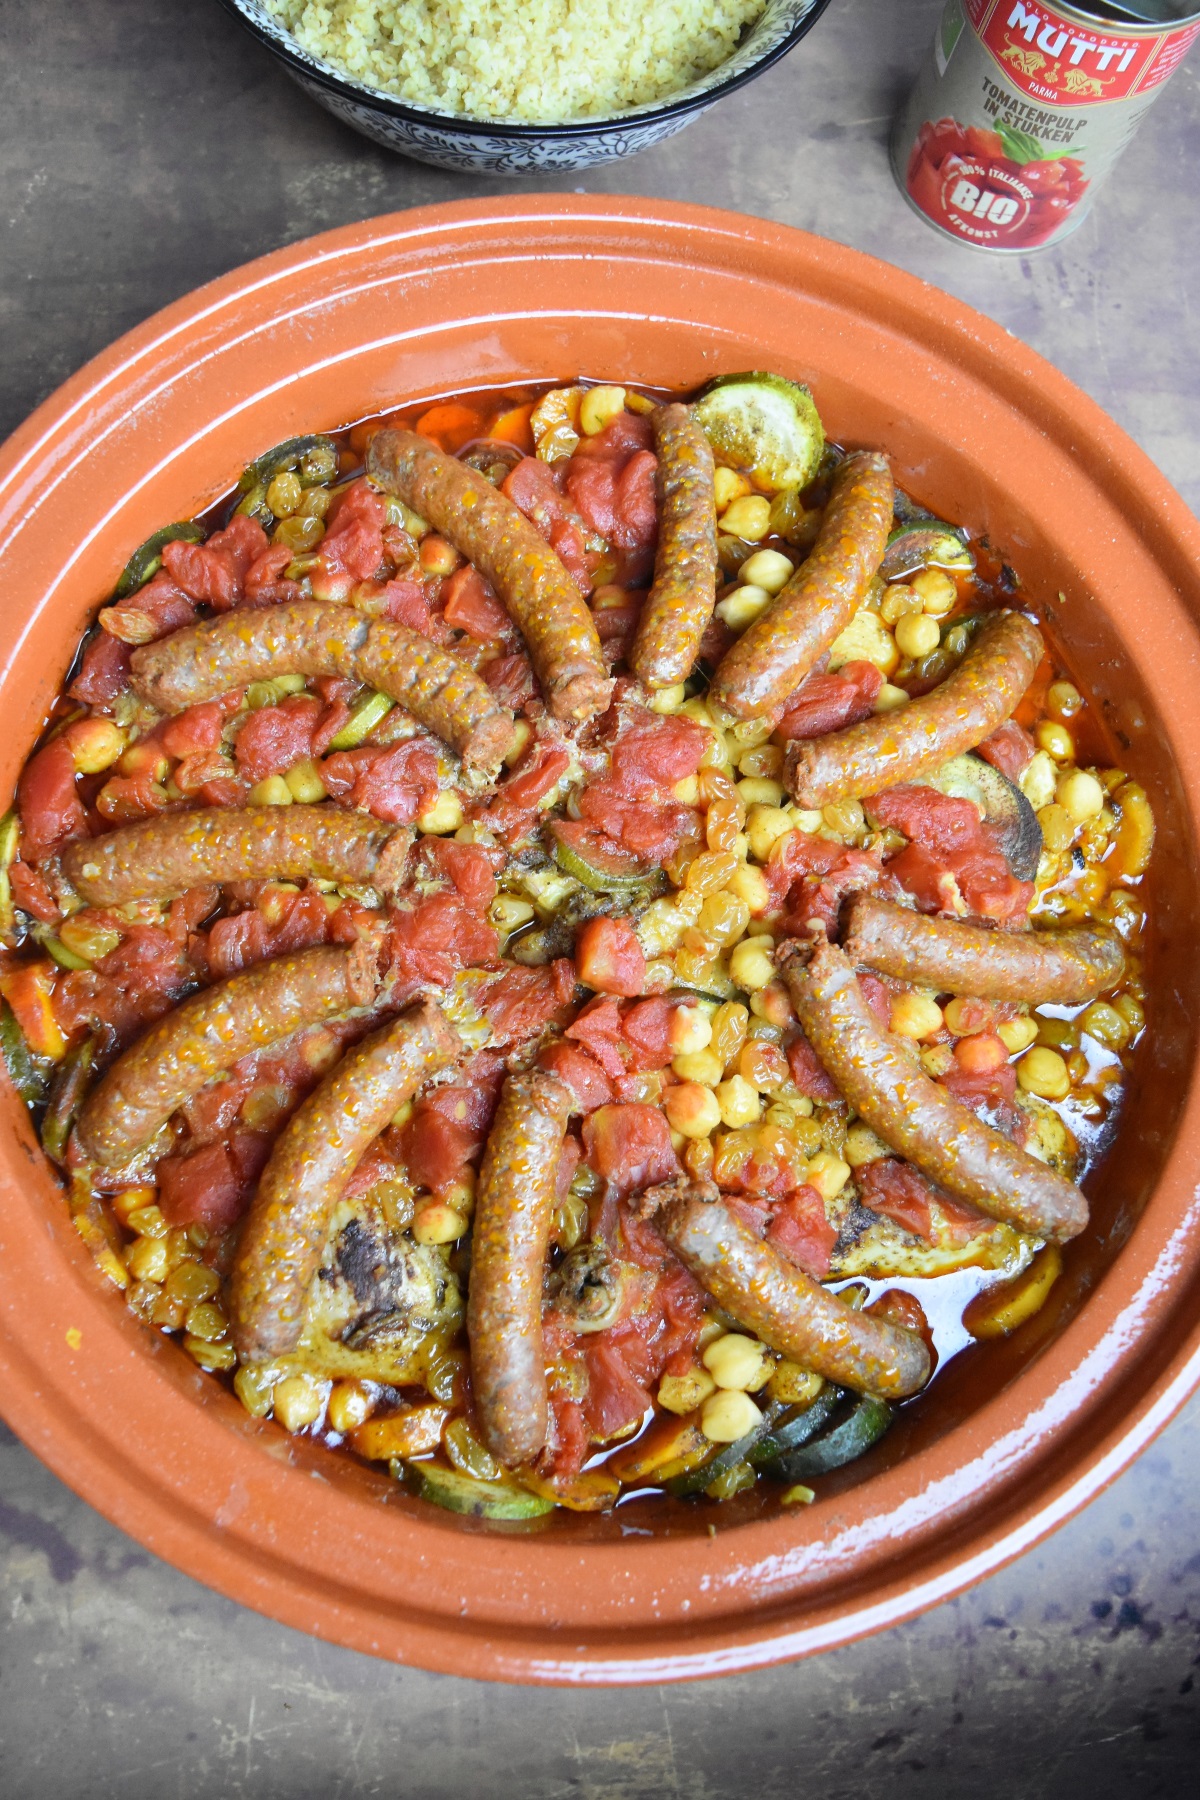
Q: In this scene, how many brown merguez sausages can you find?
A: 12